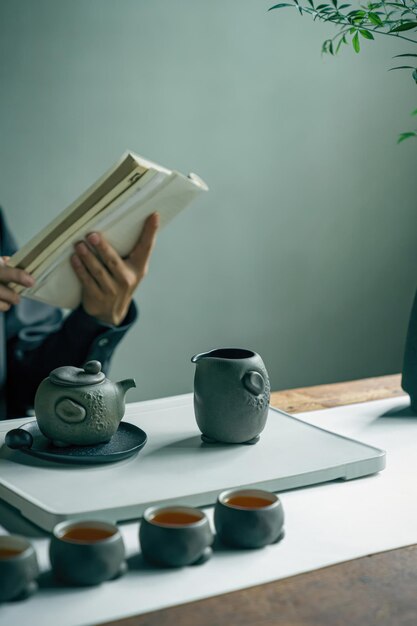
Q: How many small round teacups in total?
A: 4